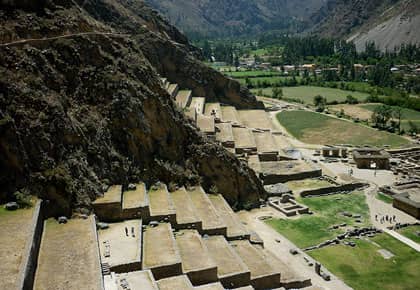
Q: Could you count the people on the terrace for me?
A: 2